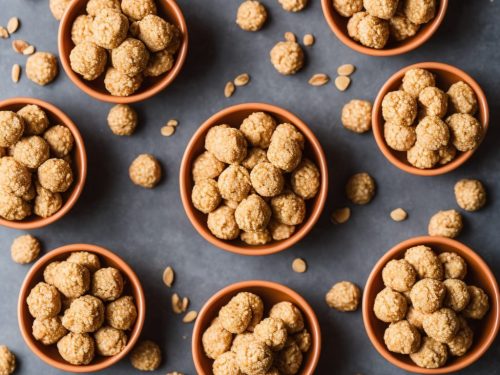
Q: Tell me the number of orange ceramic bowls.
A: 8